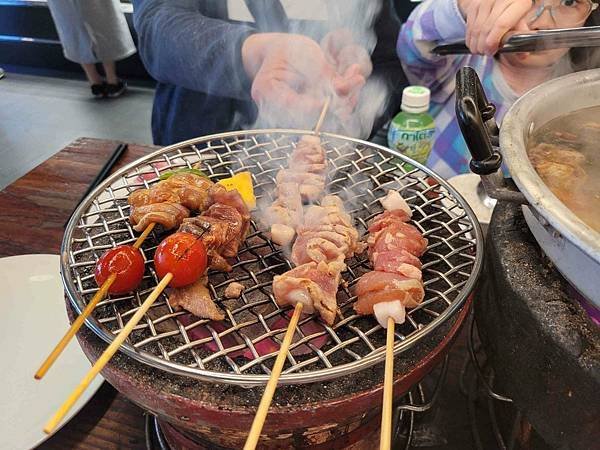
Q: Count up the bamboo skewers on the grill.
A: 5